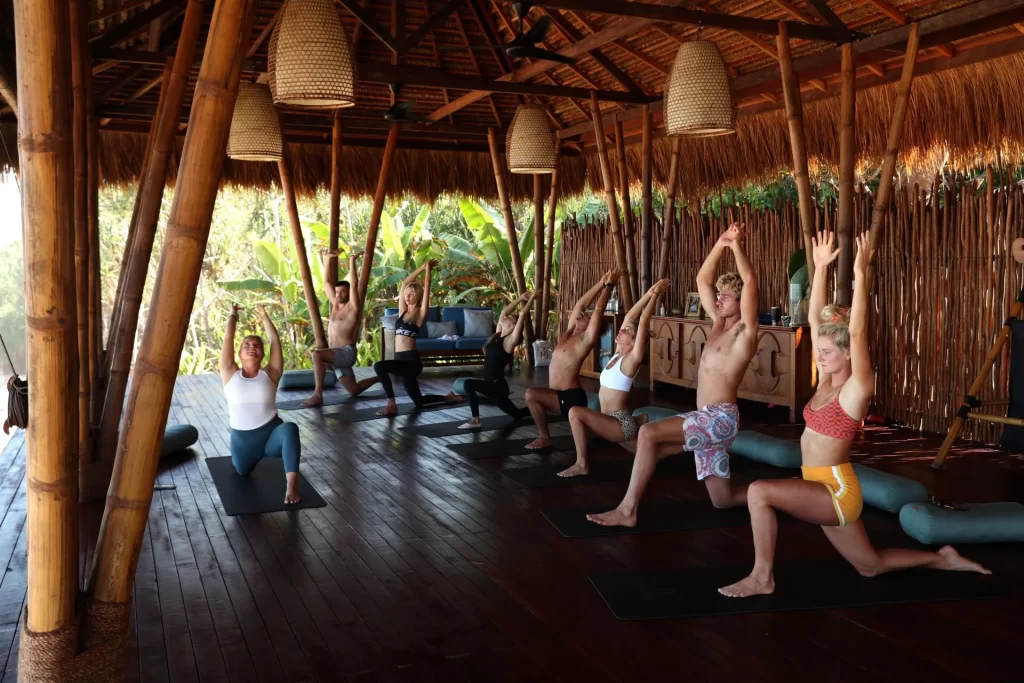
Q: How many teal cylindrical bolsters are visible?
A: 8